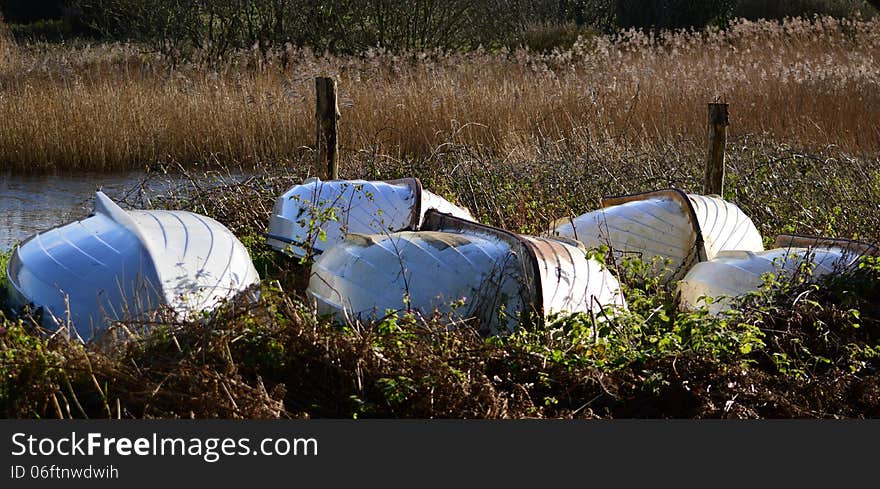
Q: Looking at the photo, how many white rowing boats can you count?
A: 5